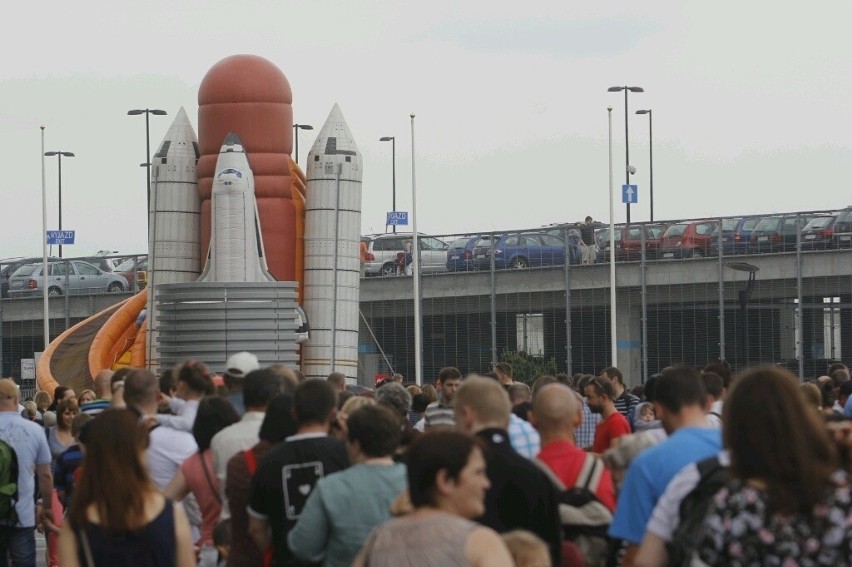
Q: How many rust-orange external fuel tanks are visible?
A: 1